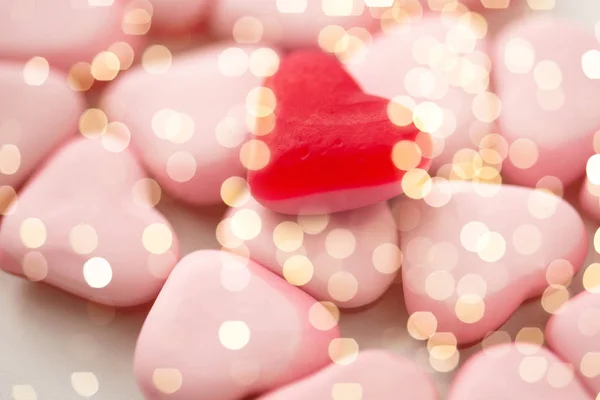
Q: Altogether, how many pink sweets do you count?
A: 15